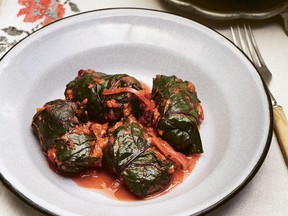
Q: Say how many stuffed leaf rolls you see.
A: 4